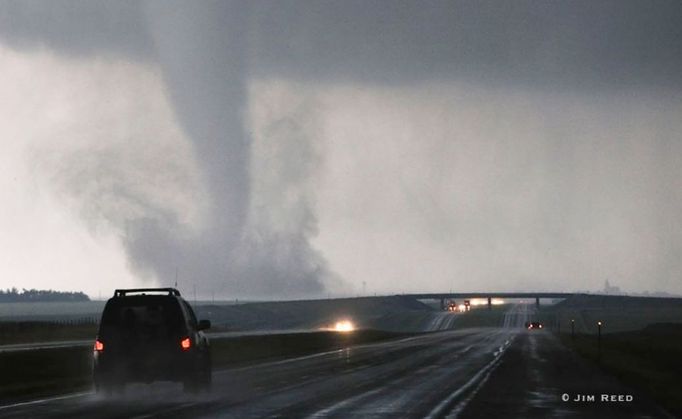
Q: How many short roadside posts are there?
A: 2